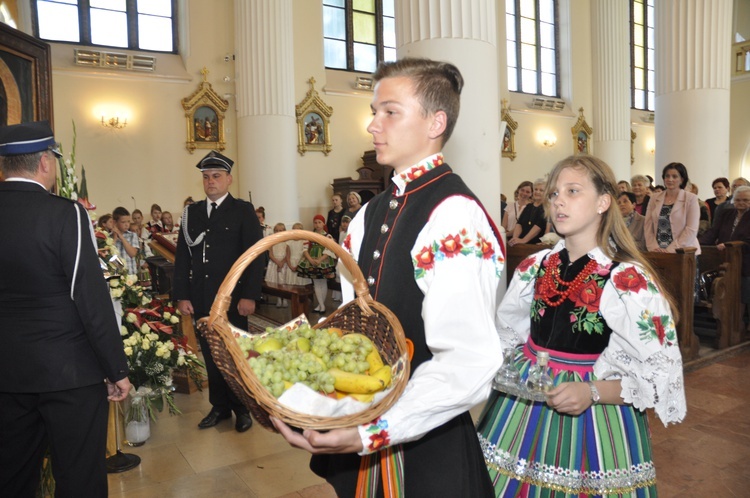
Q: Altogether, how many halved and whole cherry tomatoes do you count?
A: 0